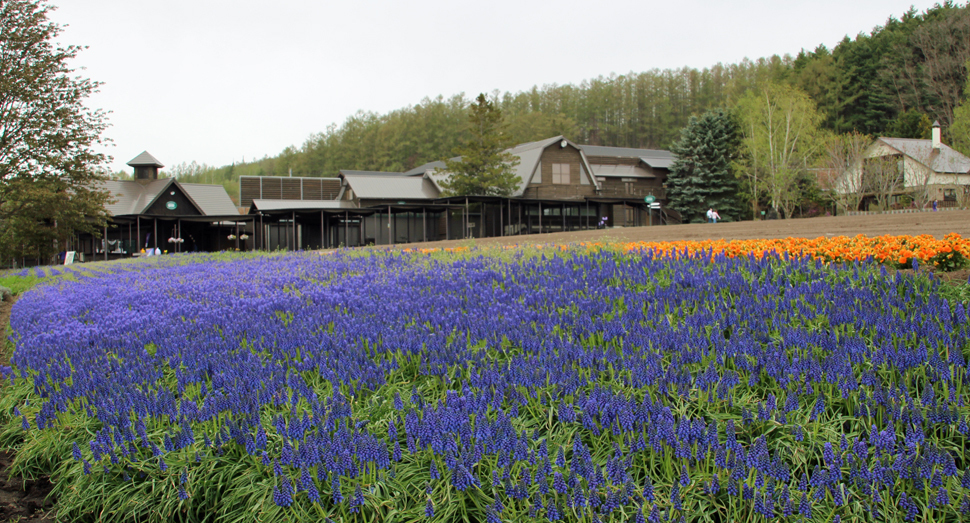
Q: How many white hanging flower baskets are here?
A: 4